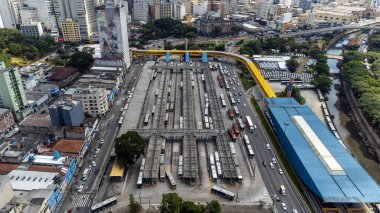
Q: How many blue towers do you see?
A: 3